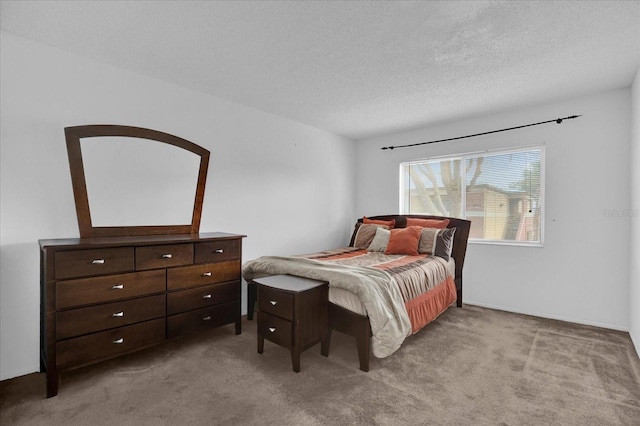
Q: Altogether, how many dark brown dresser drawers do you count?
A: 9